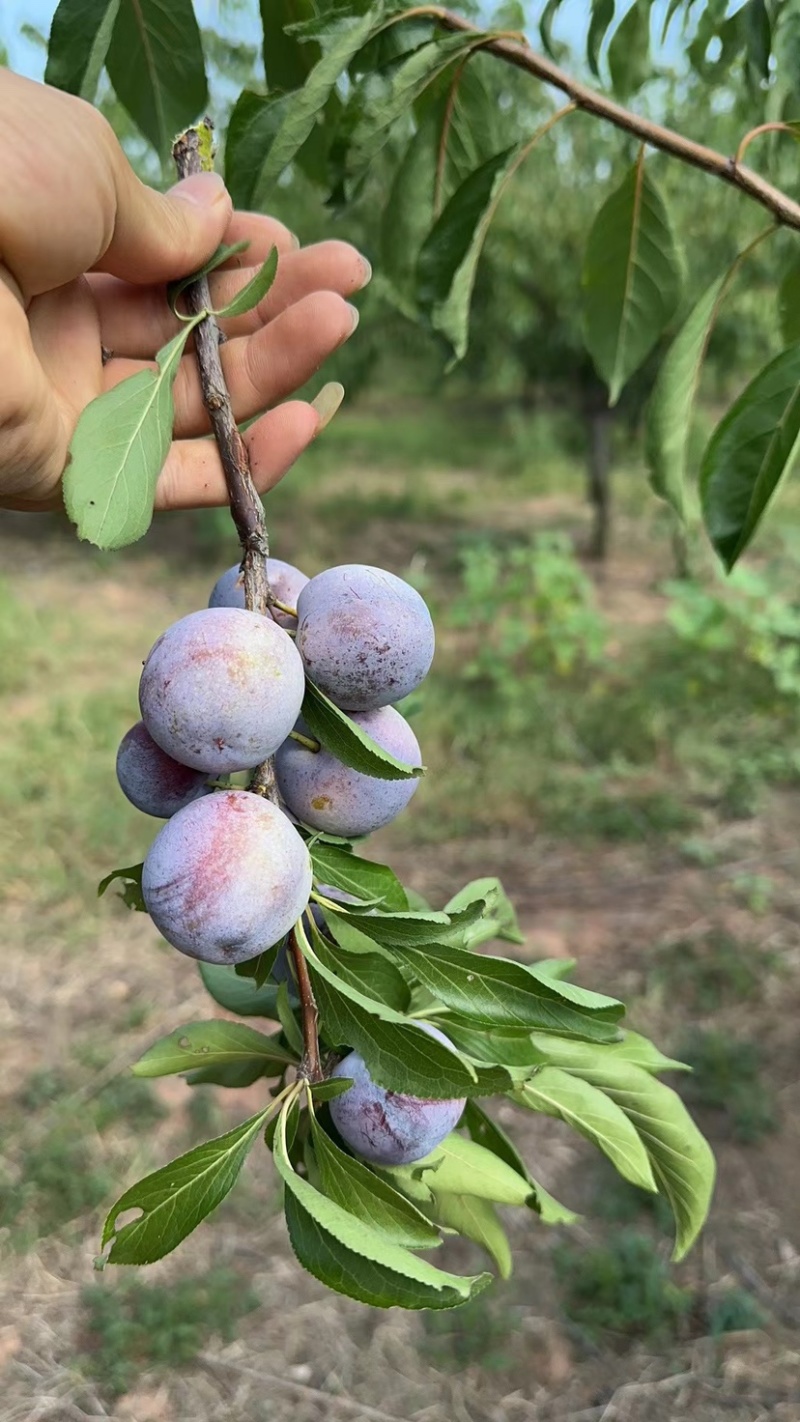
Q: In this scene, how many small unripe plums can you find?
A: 0